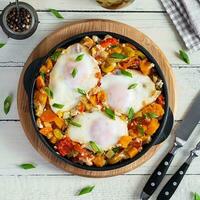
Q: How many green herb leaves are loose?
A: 7